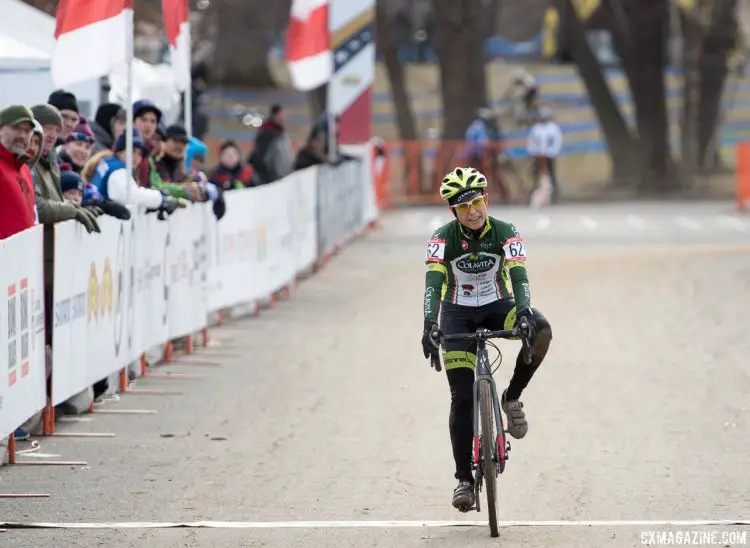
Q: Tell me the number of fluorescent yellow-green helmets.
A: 1